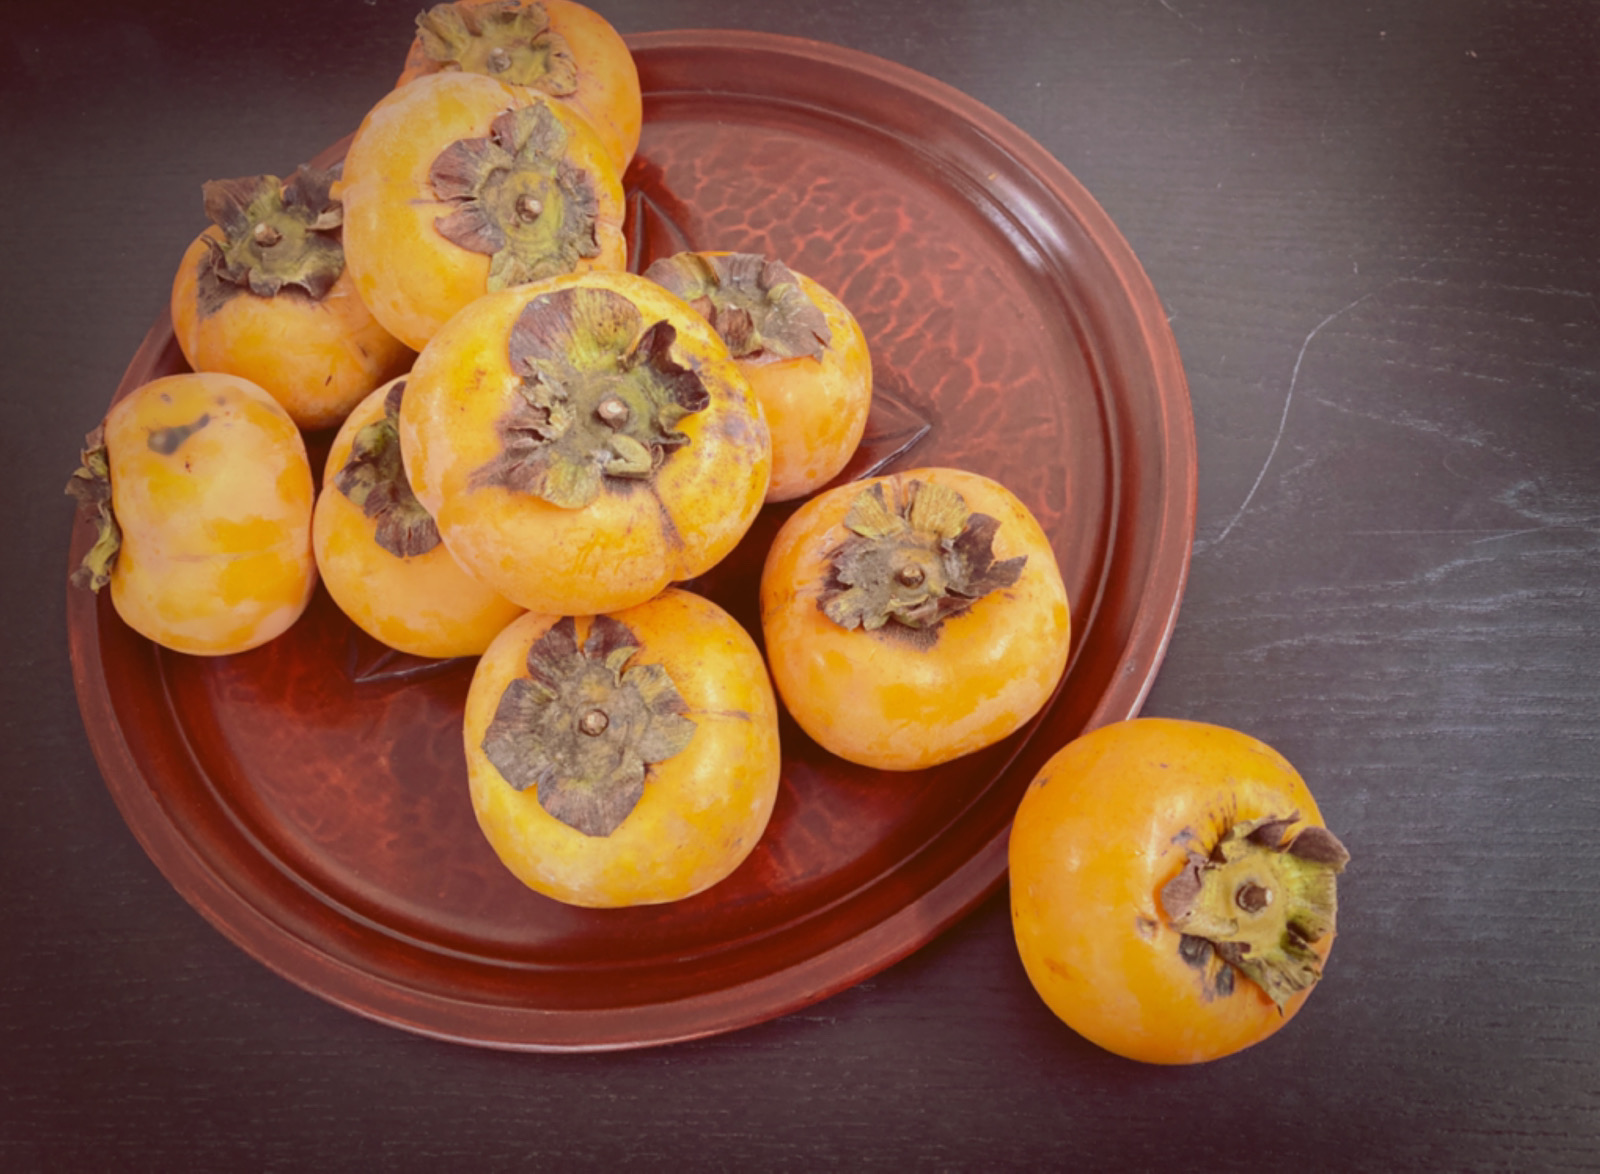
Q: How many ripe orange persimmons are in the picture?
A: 10